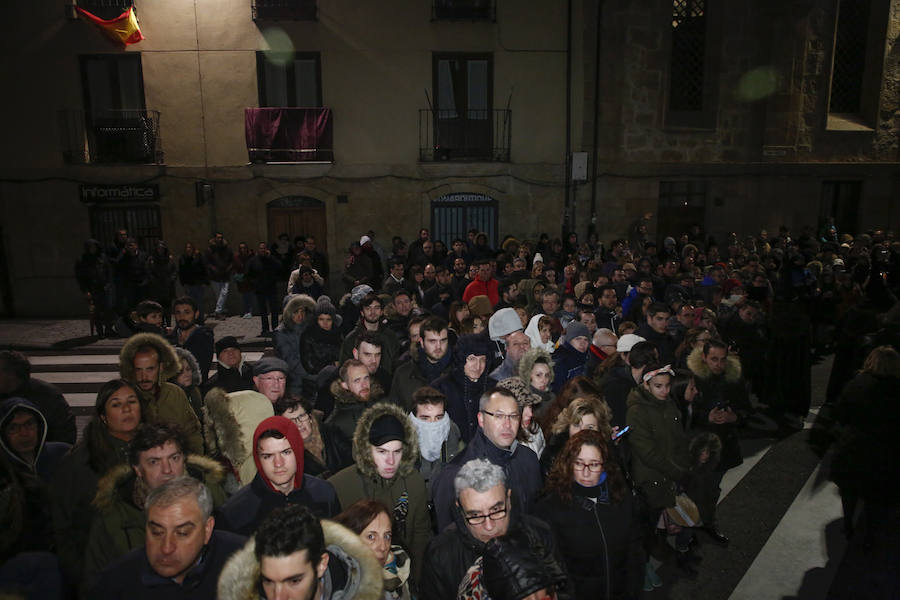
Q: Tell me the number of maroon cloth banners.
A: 1